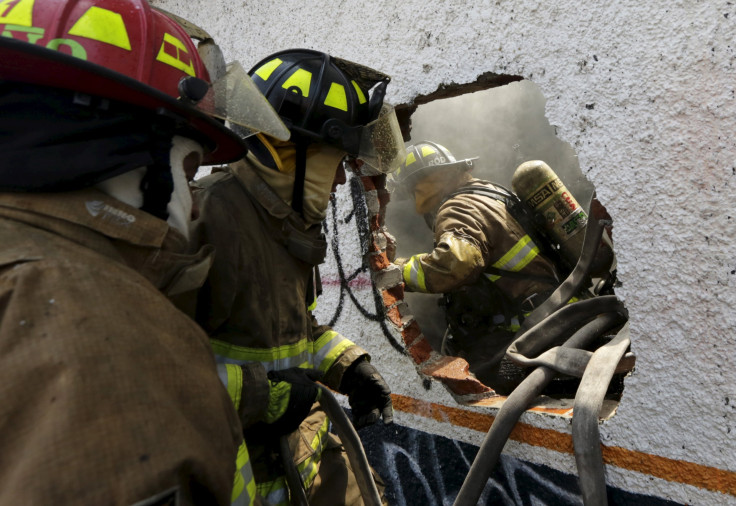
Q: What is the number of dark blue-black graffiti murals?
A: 1